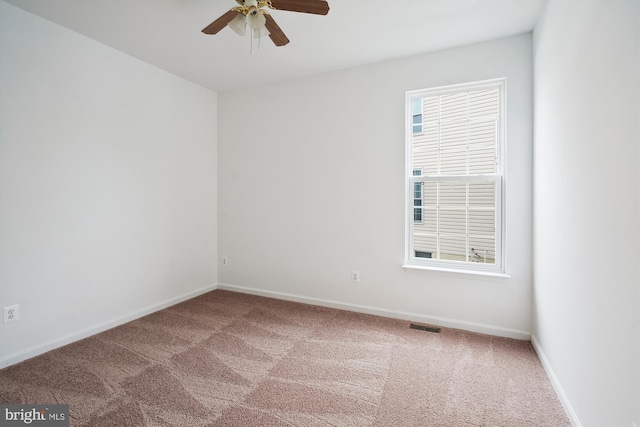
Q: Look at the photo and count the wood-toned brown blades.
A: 3